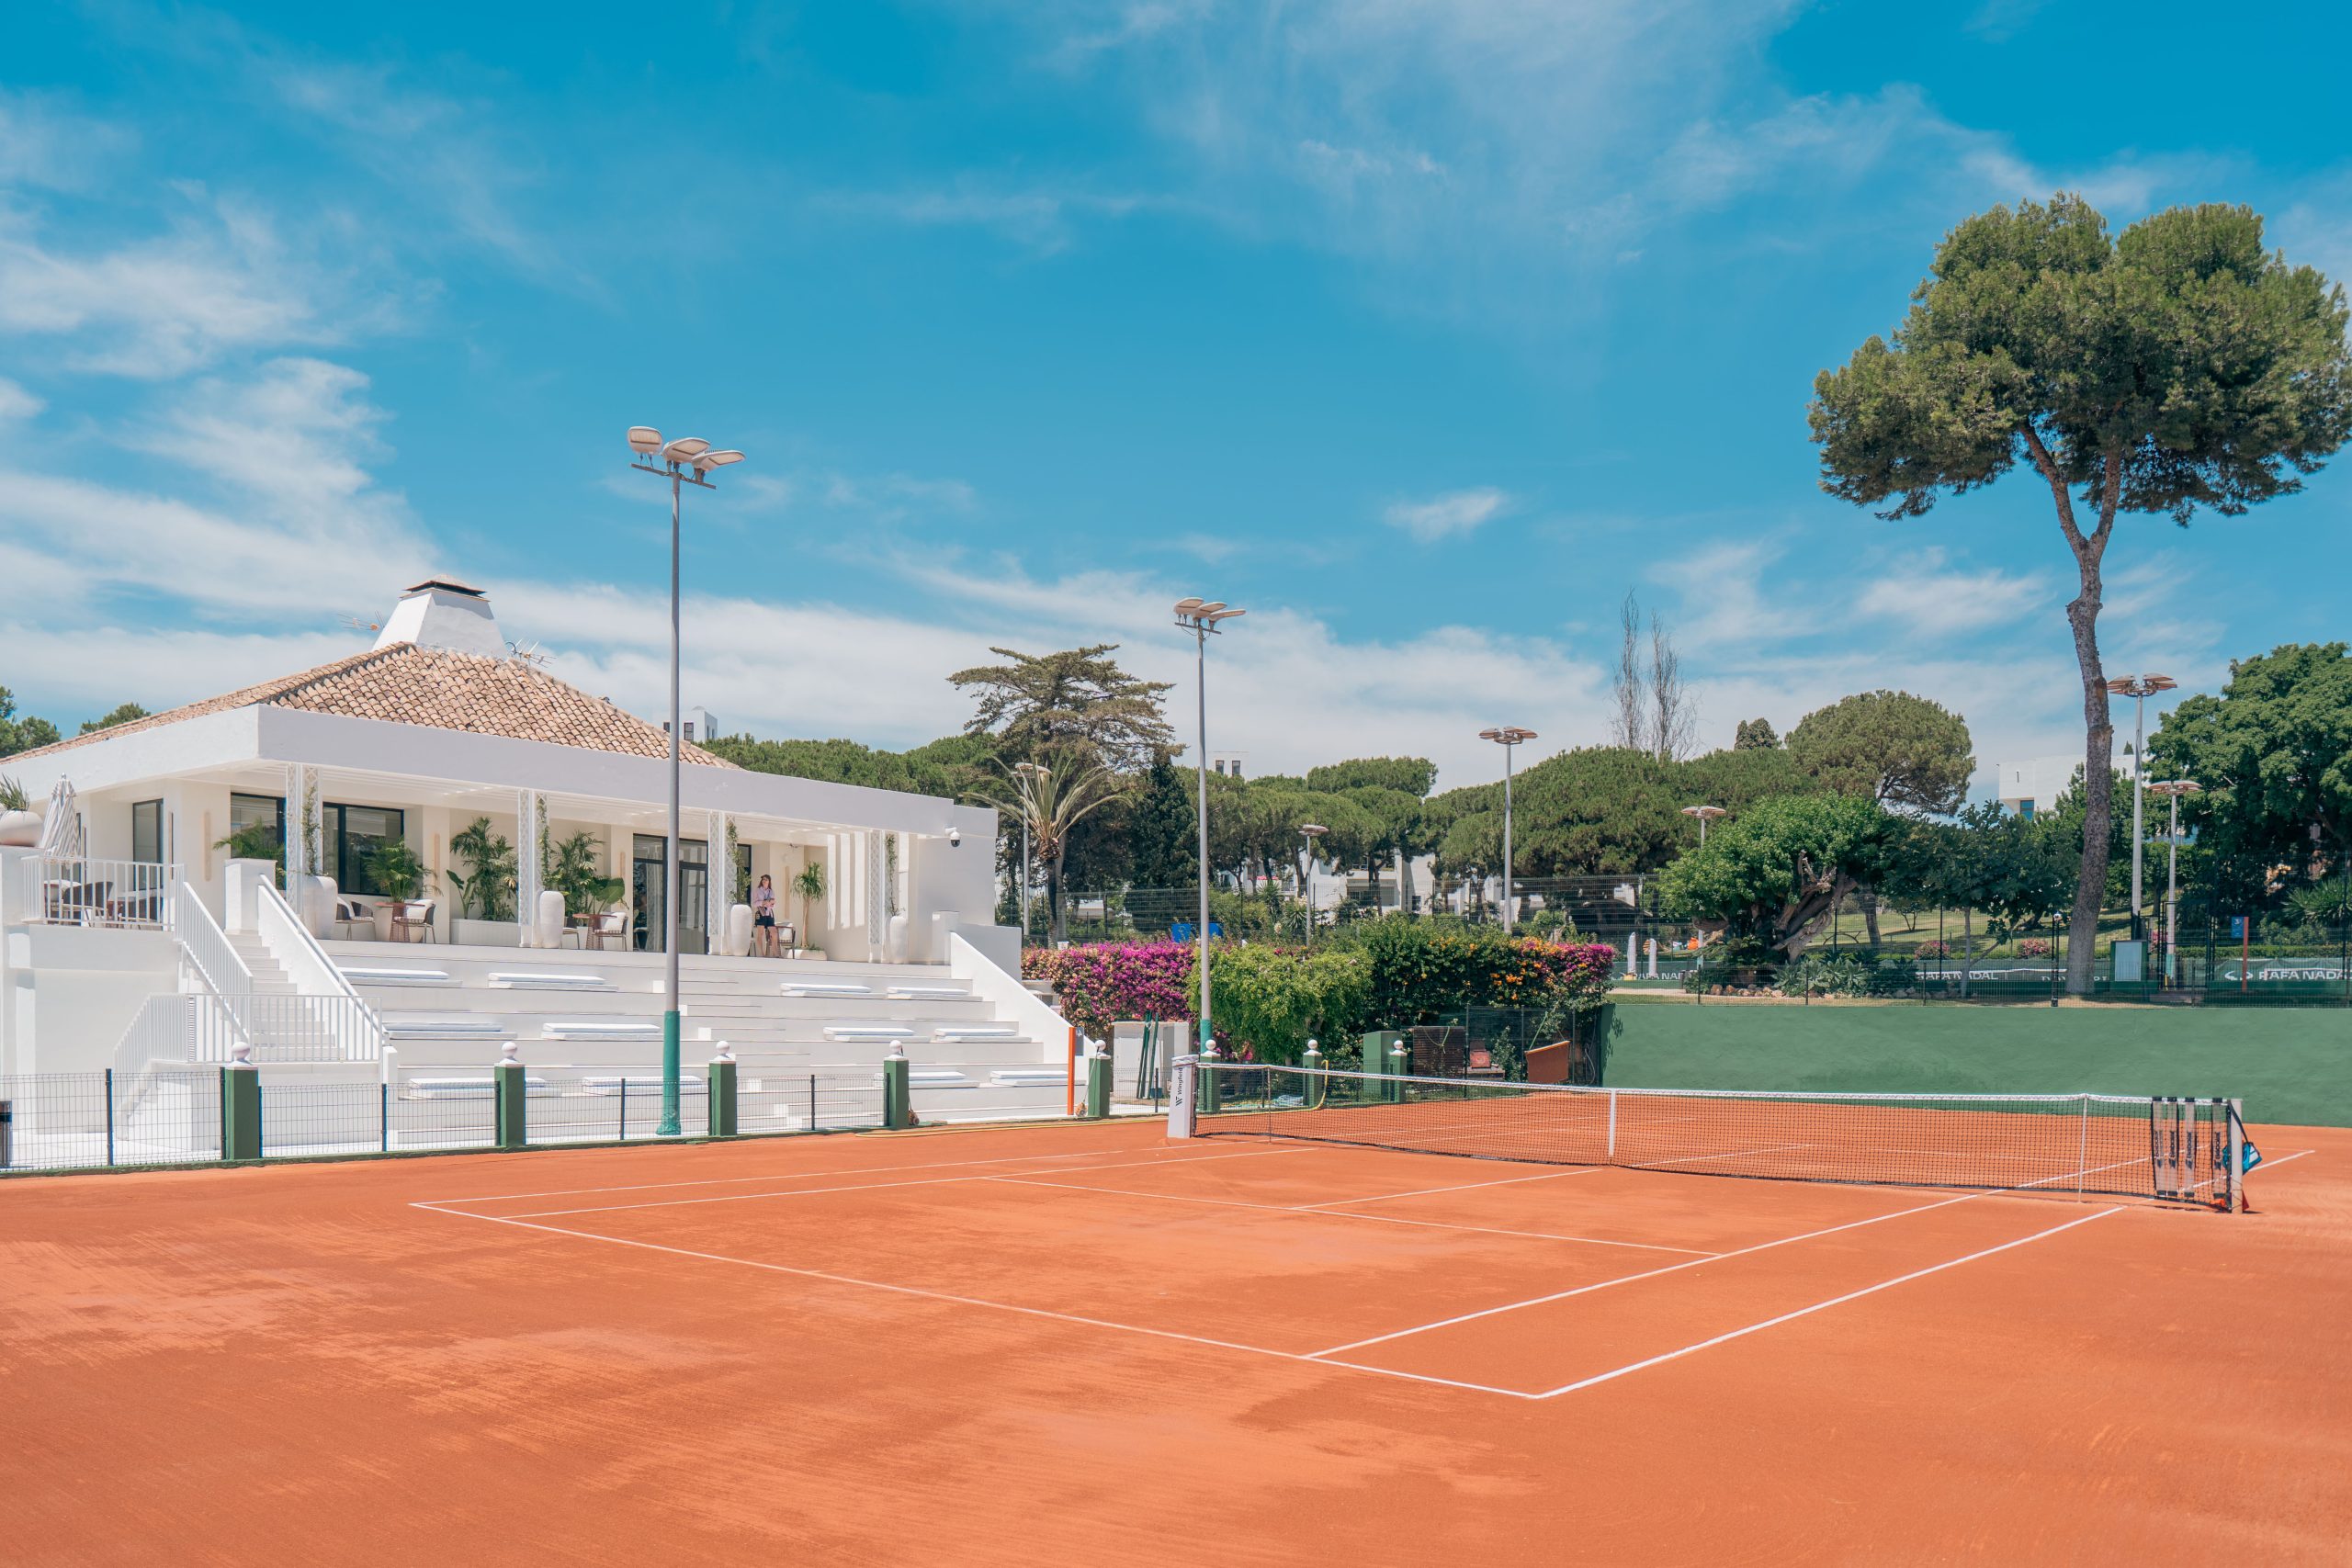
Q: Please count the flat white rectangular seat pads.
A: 12